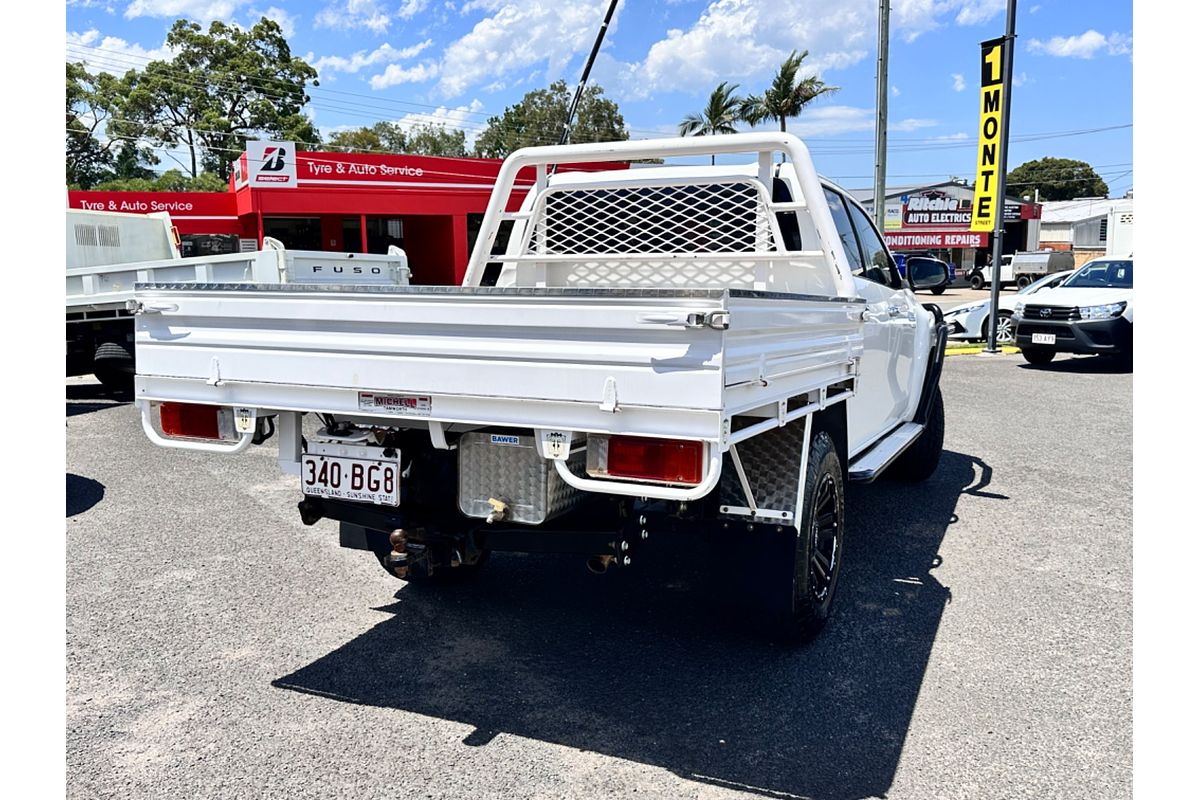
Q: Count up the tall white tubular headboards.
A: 1